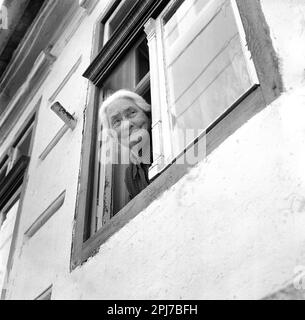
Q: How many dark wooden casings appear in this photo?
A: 2